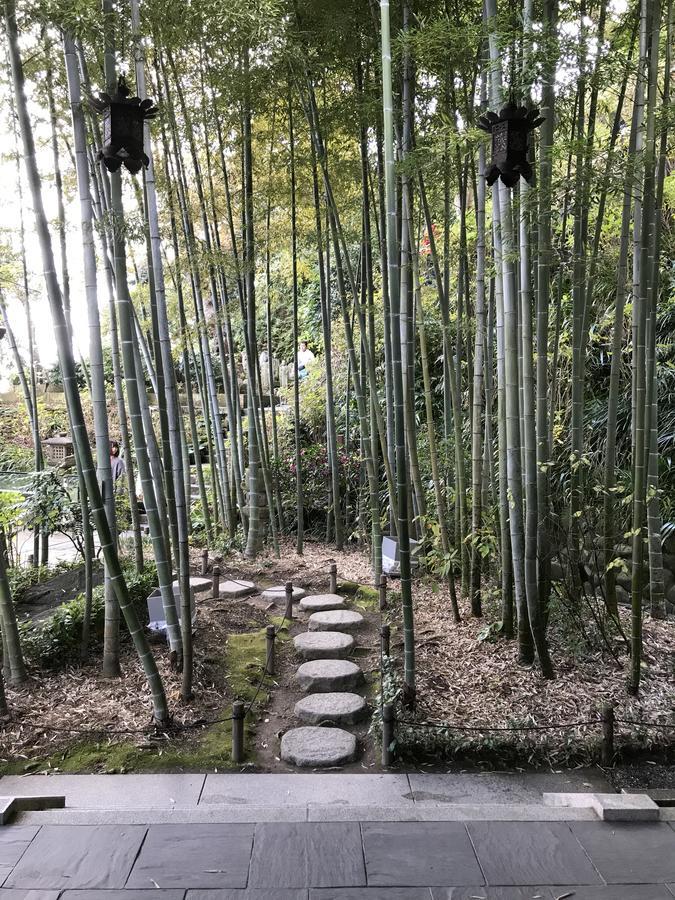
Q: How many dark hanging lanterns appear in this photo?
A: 2